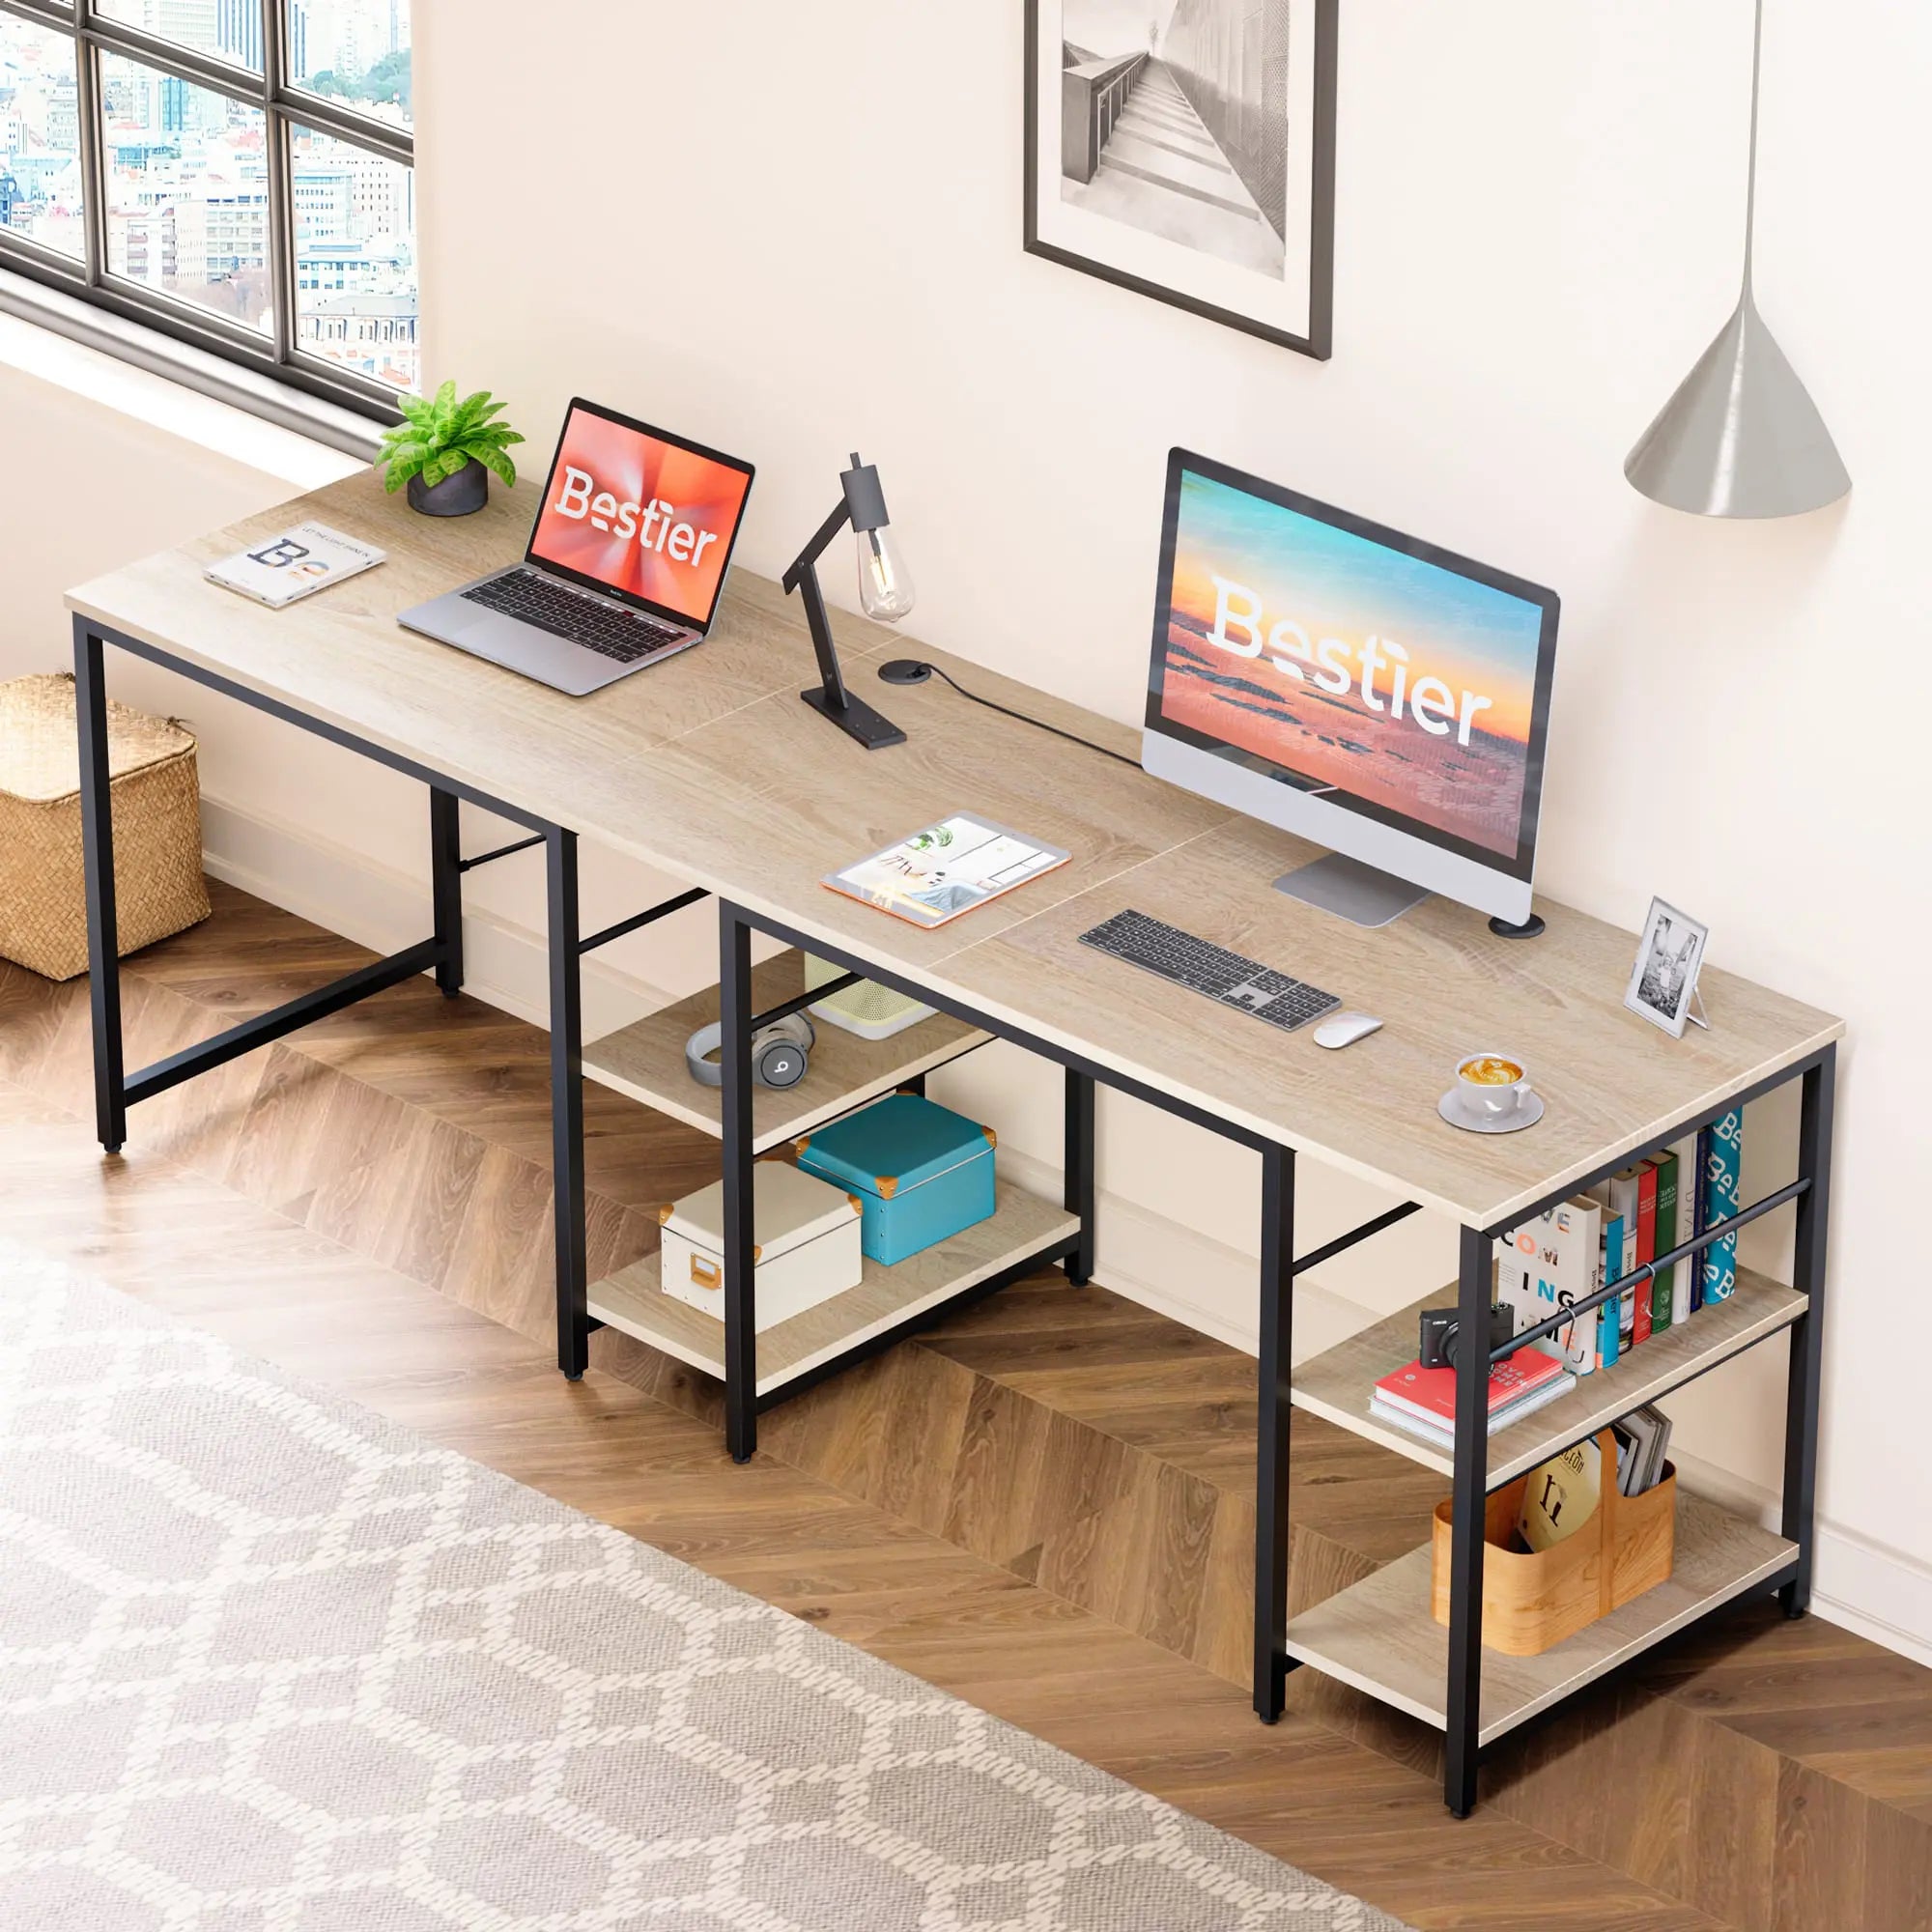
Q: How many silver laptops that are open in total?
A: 1